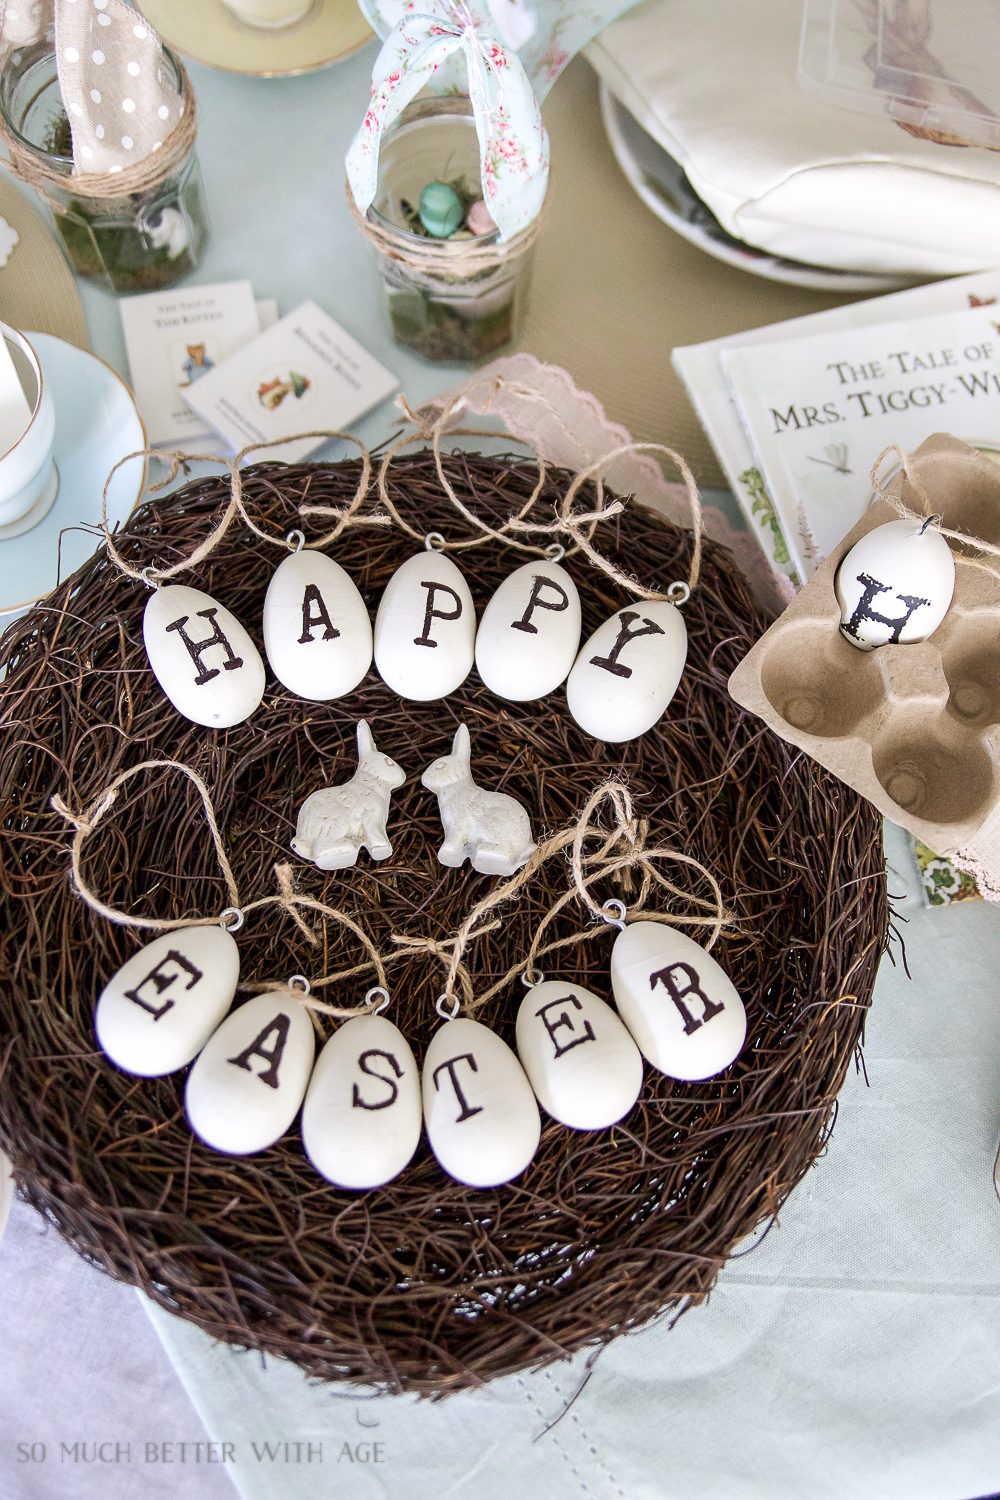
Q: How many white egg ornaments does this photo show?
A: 12